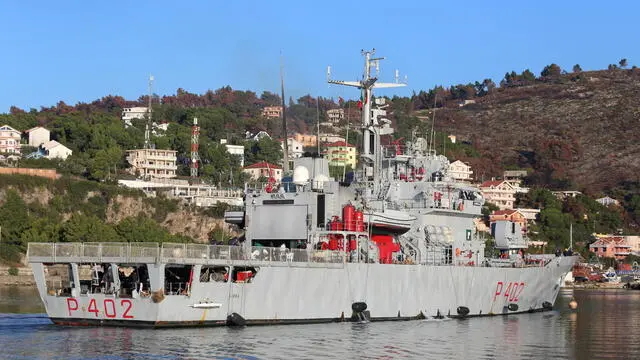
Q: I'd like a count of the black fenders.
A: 5